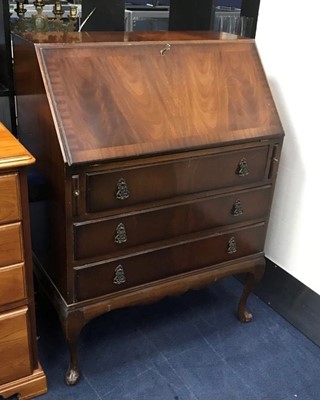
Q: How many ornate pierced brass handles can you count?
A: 6